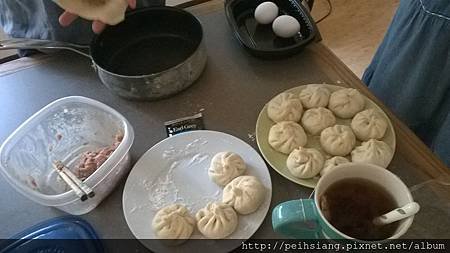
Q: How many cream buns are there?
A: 14